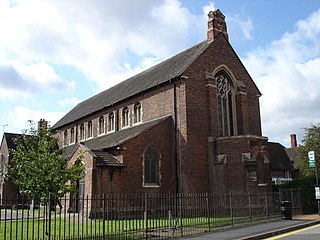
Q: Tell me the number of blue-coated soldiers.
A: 0